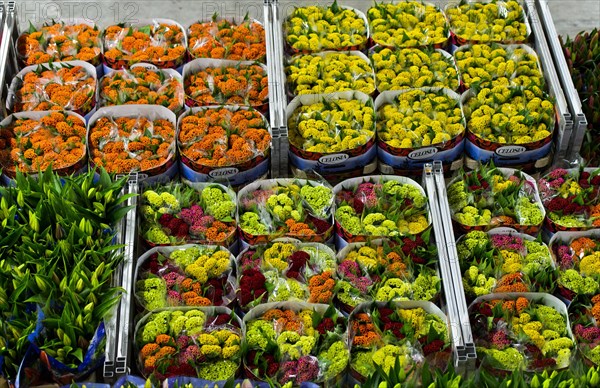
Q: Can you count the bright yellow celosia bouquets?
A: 9